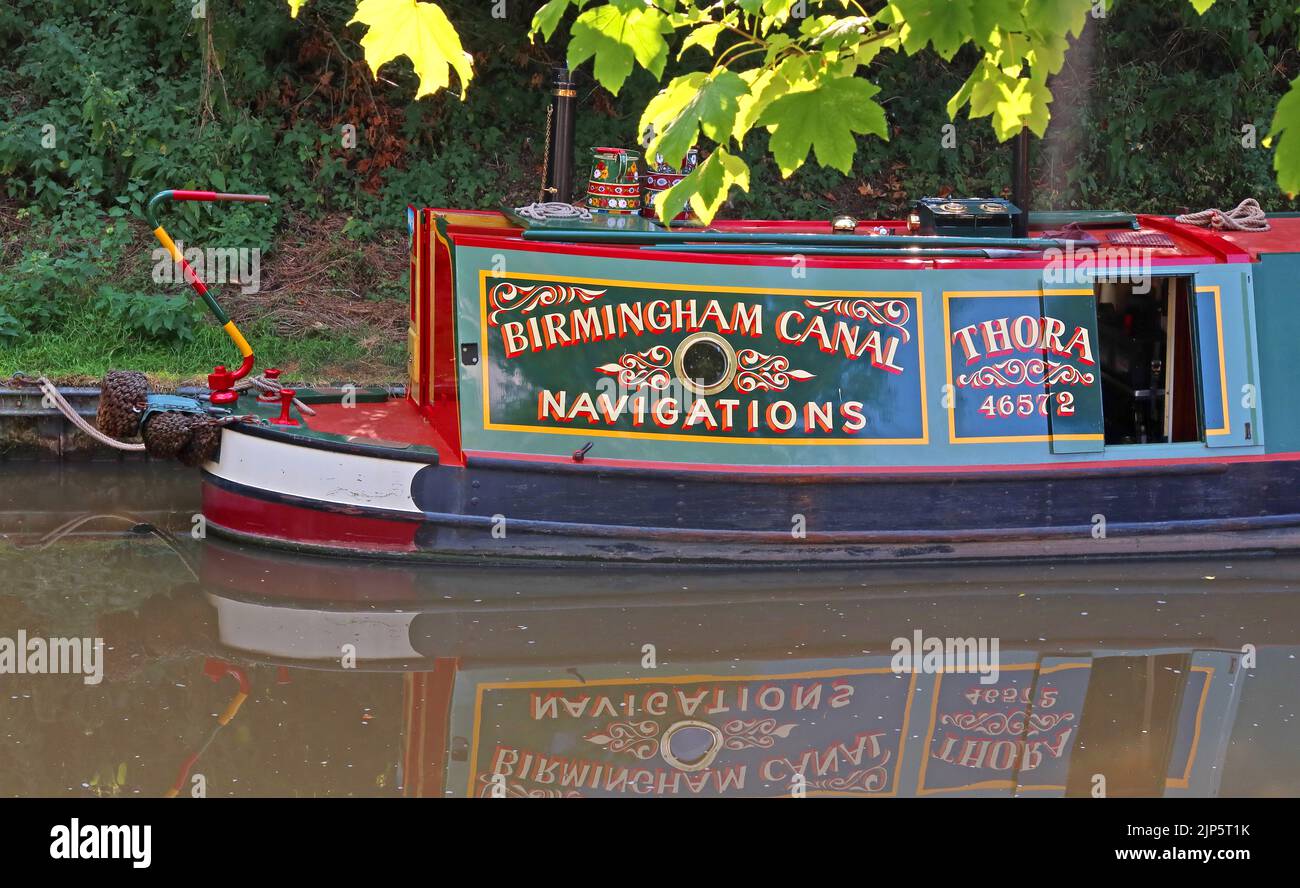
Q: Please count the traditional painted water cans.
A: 2